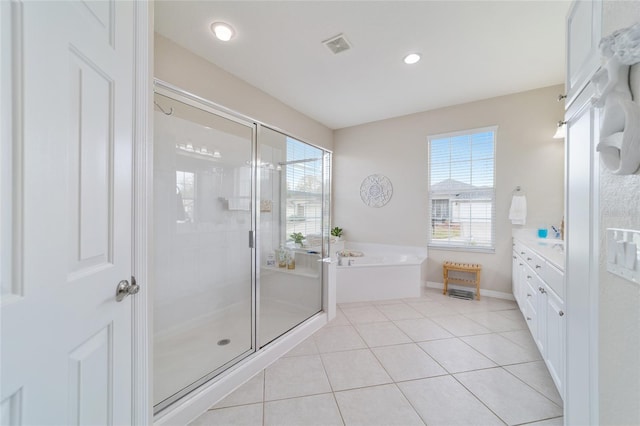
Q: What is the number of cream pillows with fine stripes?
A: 0